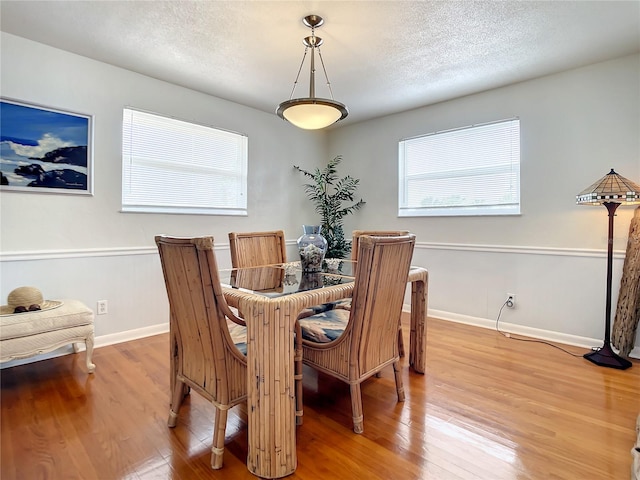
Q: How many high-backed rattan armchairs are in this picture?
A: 4